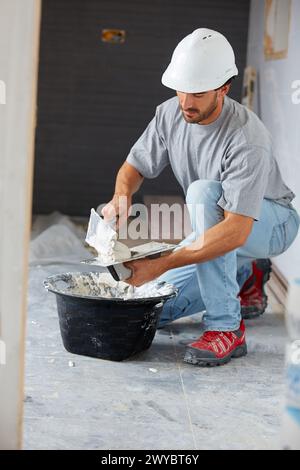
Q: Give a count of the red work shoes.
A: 2